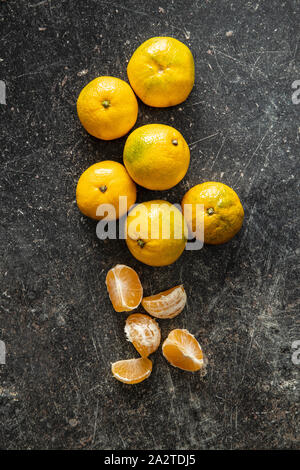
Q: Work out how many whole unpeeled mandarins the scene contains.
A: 6